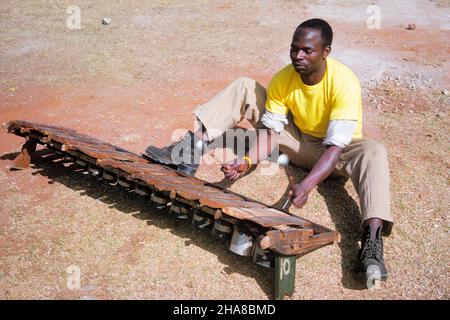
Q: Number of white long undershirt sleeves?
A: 2